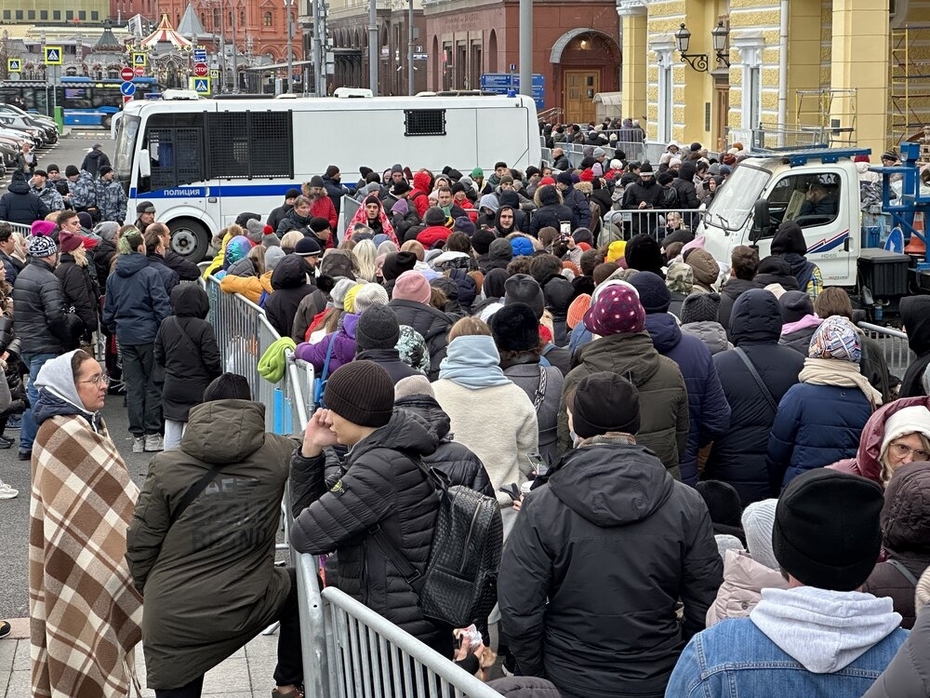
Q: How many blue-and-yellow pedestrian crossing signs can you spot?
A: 4